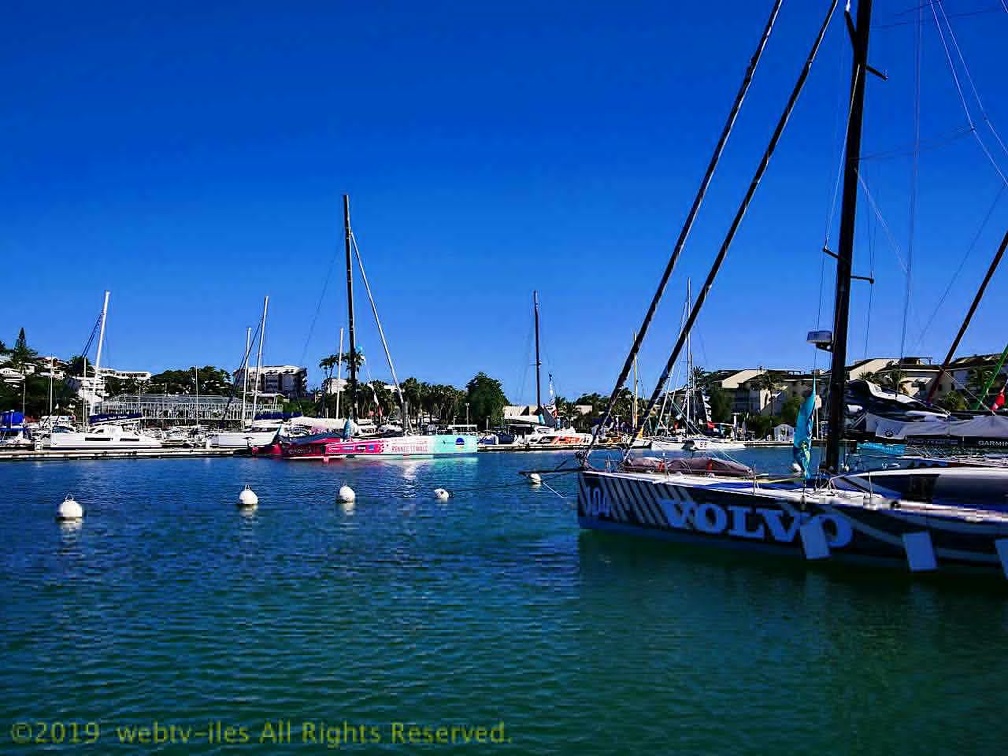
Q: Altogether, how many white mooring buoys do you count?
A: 5